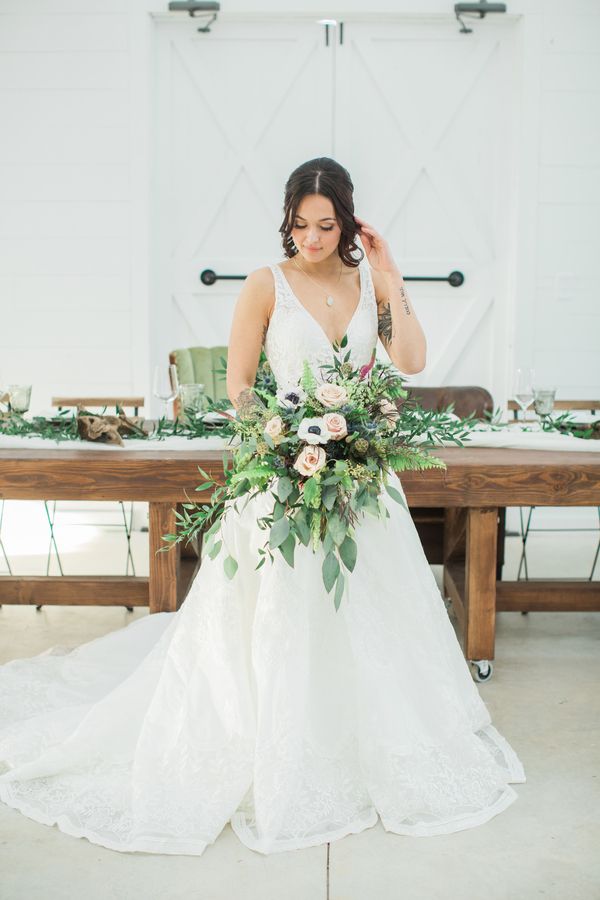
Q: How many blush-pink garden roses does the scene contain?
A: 5